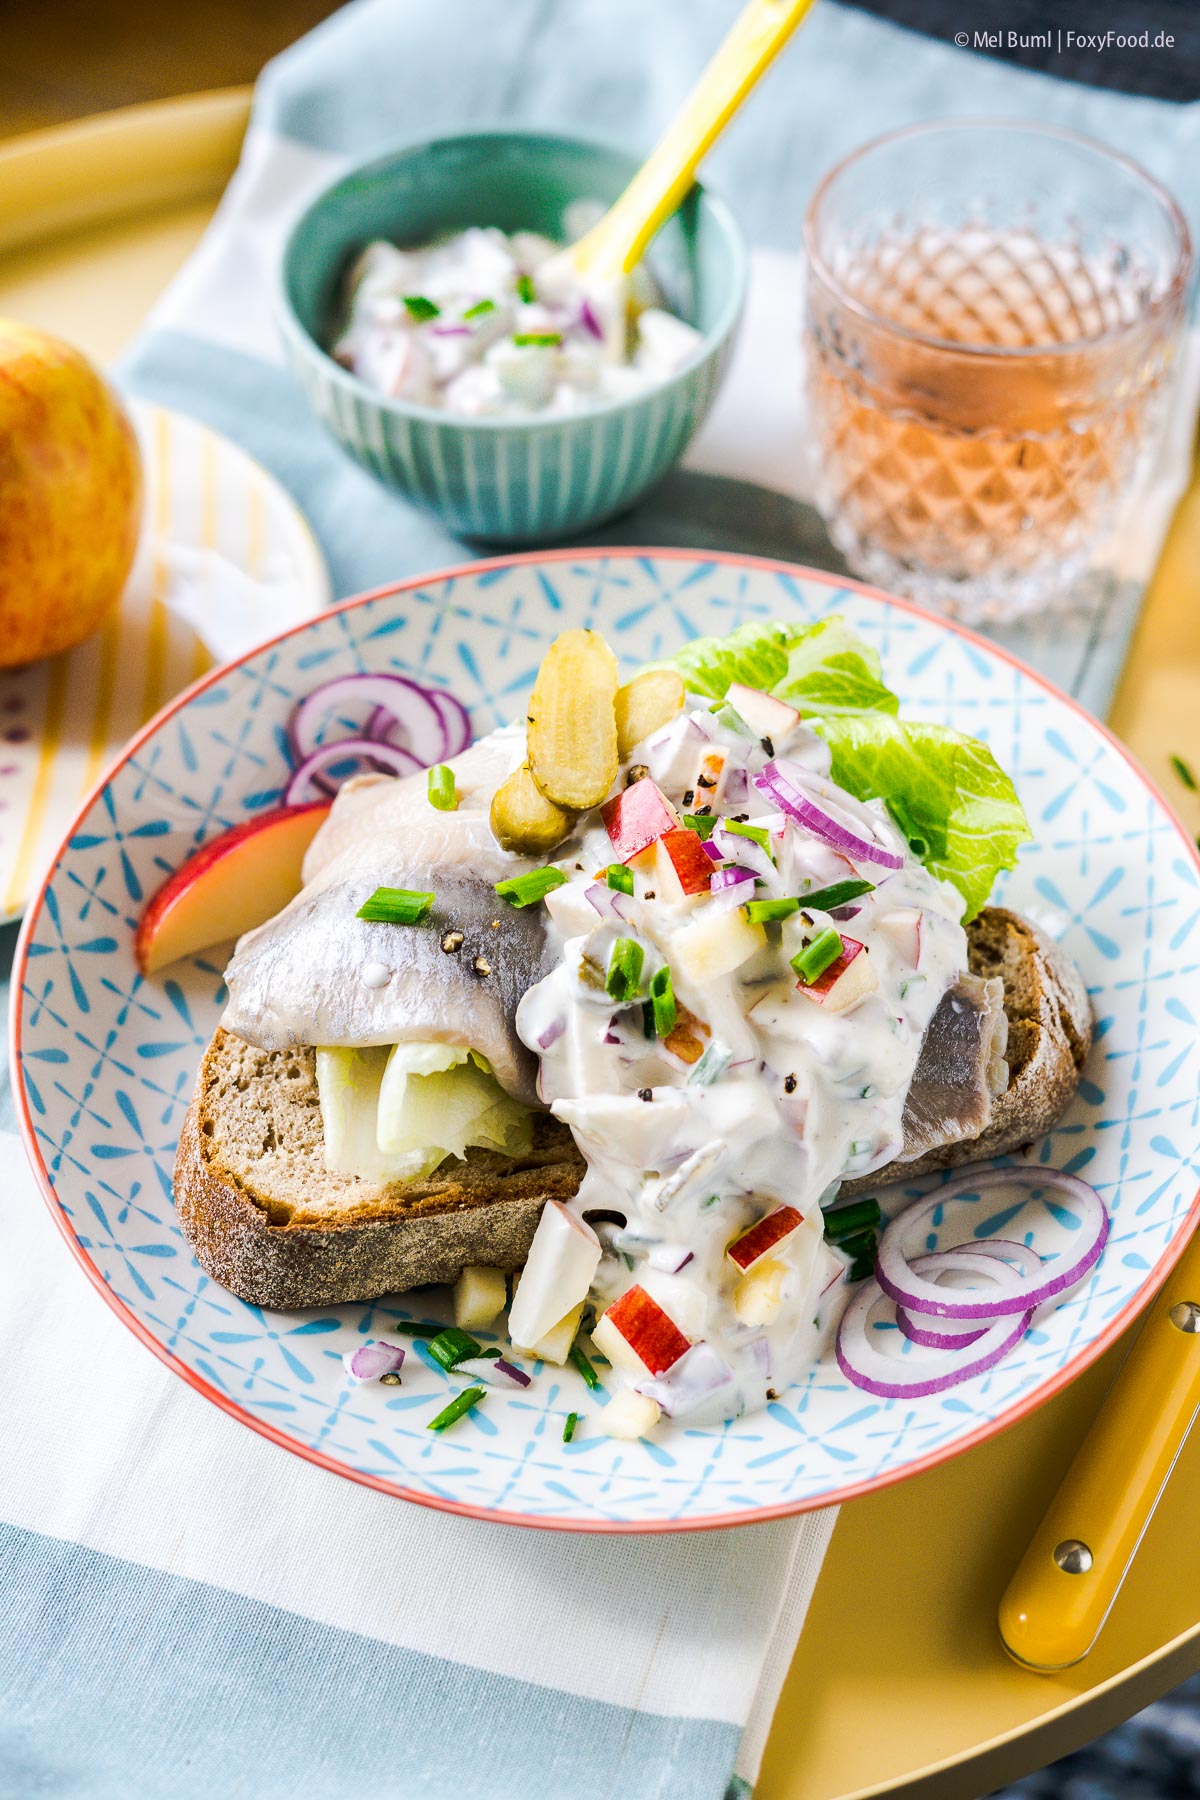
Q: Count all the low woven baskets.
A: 0